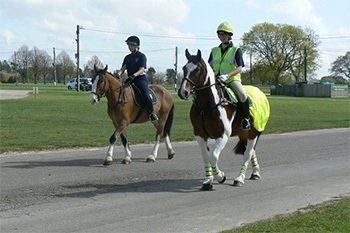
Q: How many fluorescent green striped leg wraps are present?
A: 4